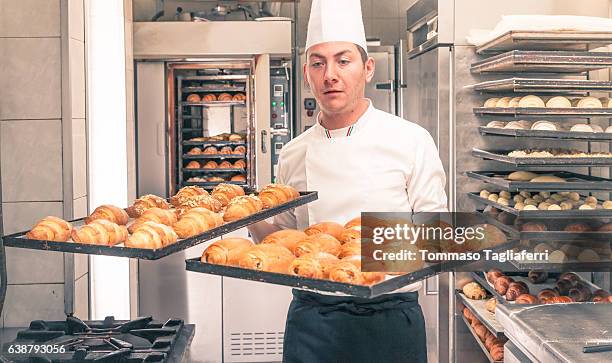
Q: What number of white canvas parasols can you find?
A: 0